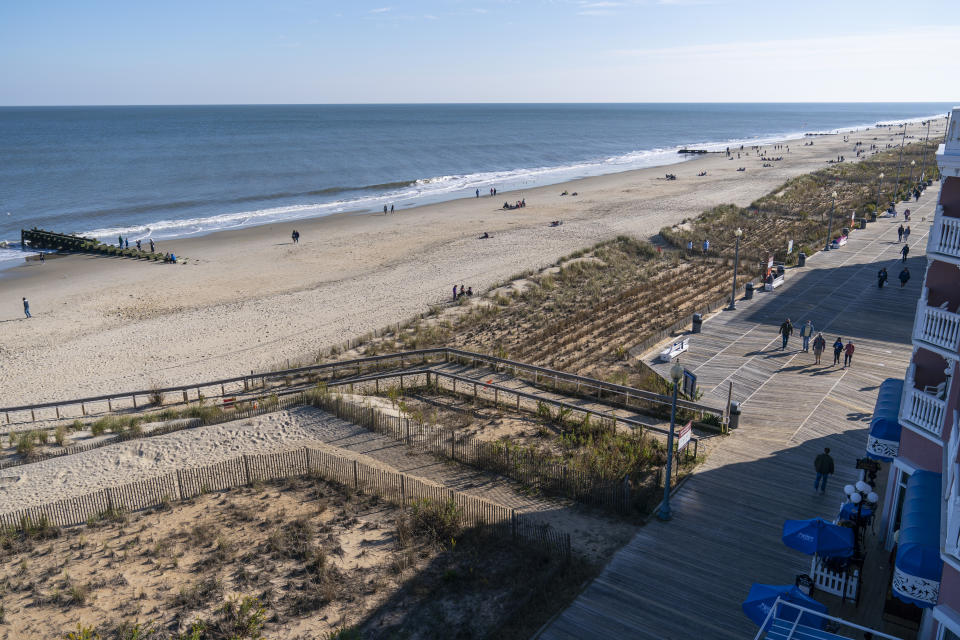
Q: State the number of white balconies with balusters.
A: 3